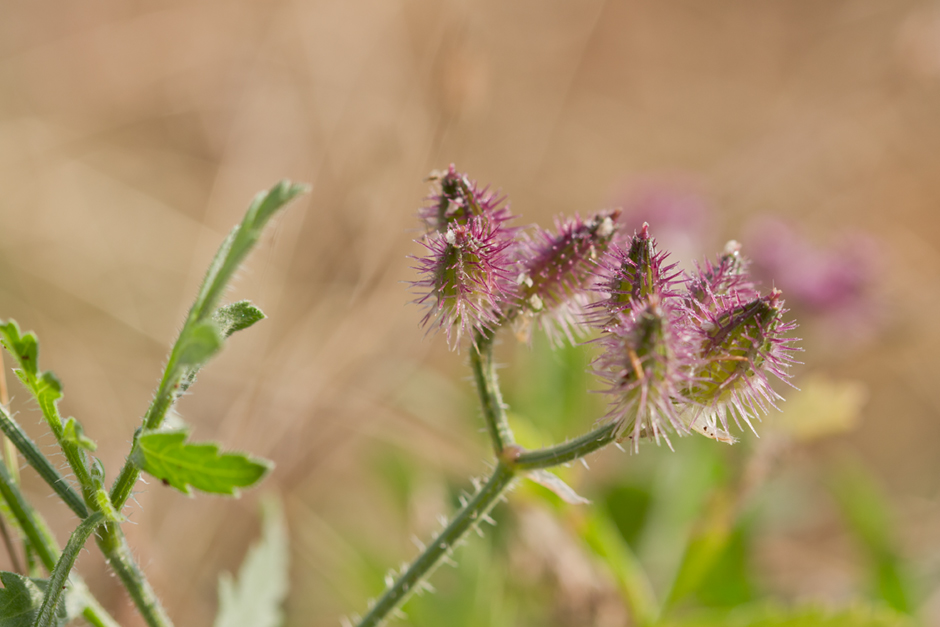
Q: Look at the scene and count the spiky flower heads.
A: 7